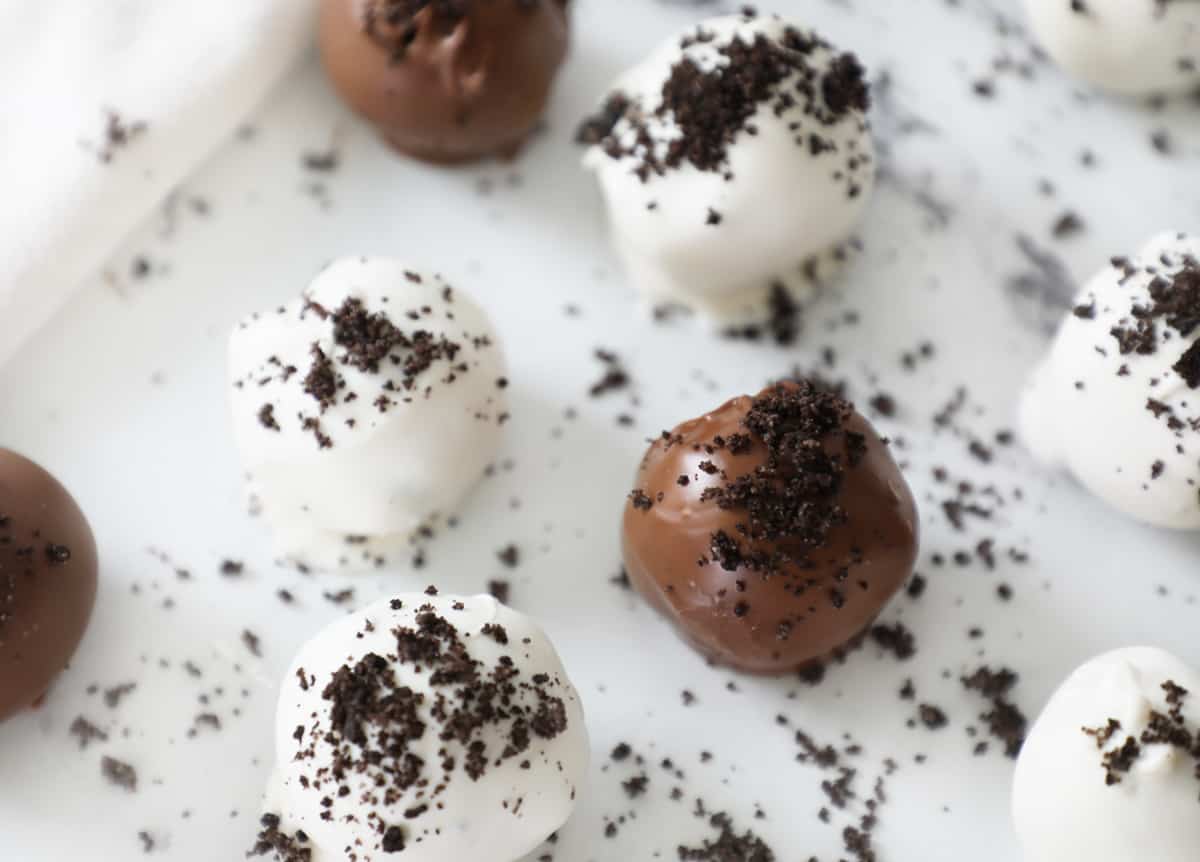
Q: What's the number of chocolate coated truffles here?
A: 3